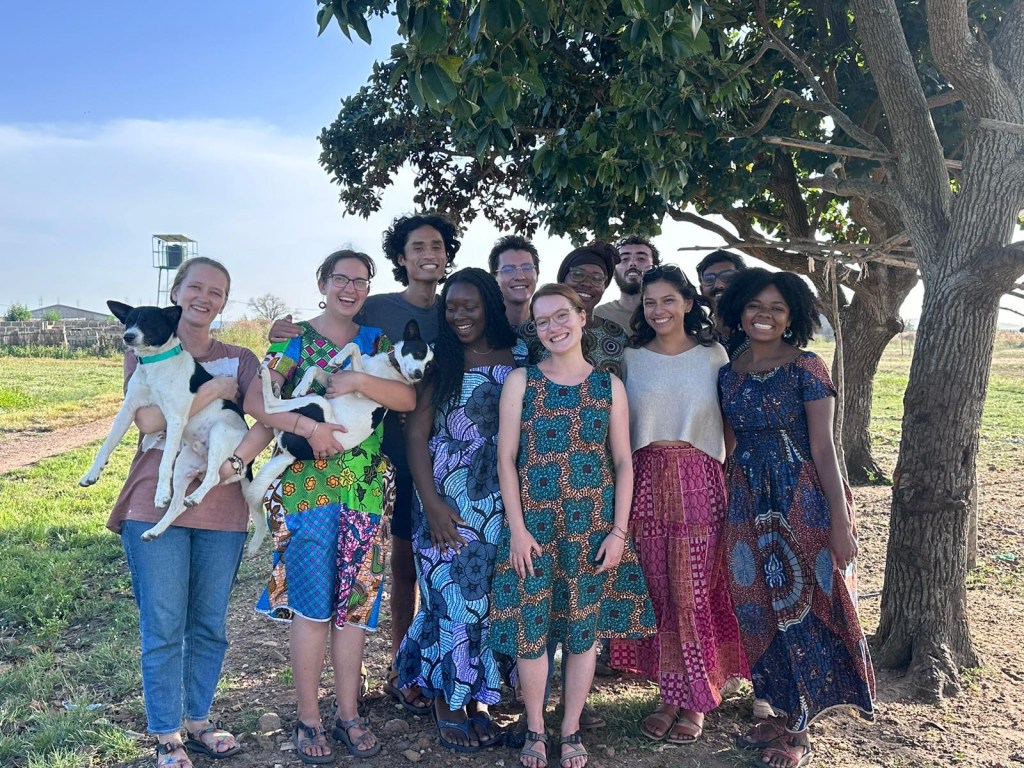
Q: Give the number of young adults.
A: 11